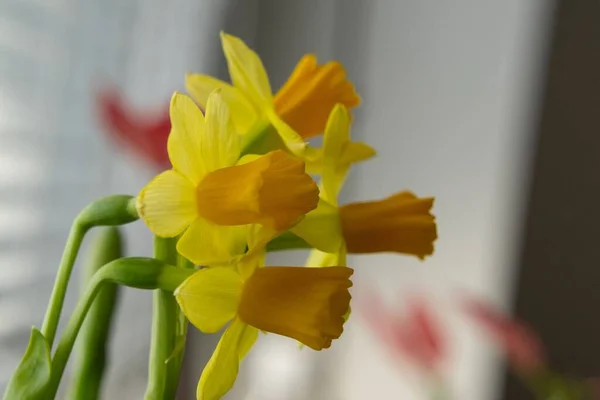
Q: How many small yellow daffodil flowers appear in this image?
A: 4